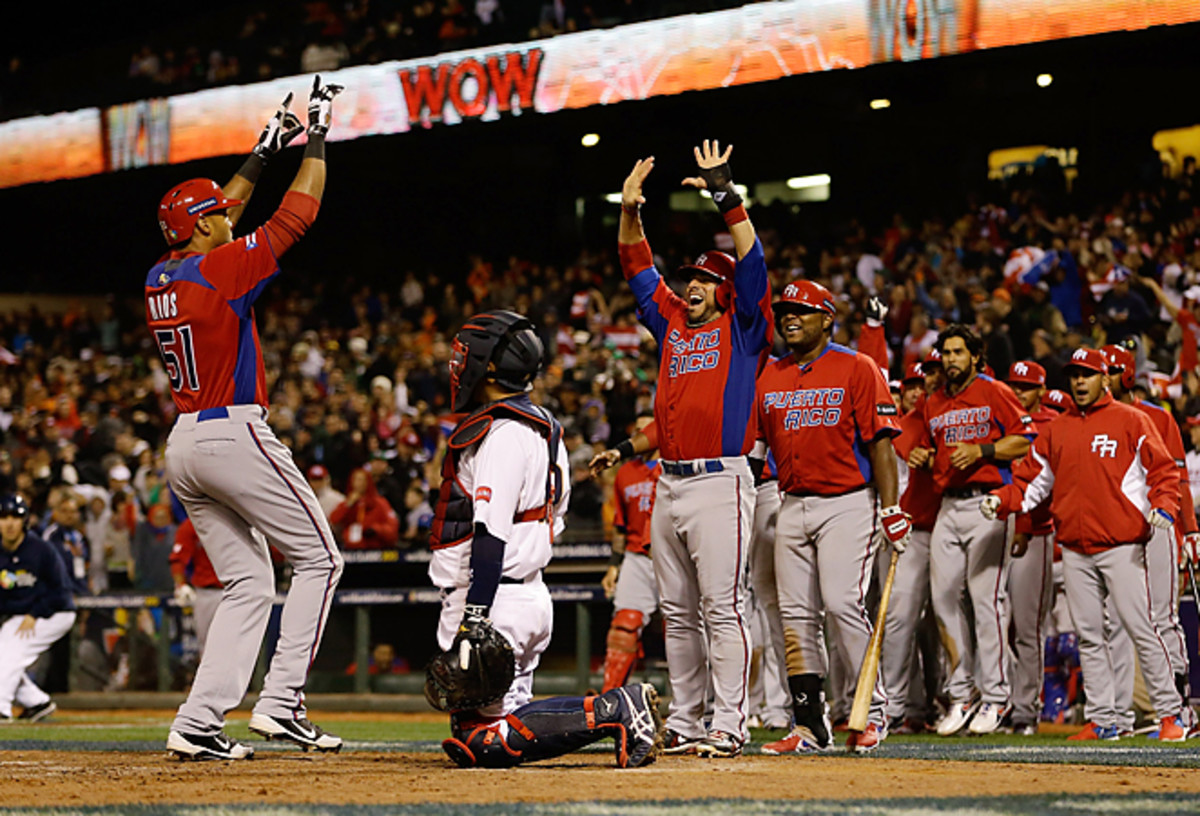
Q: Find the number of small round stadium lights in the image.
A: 3